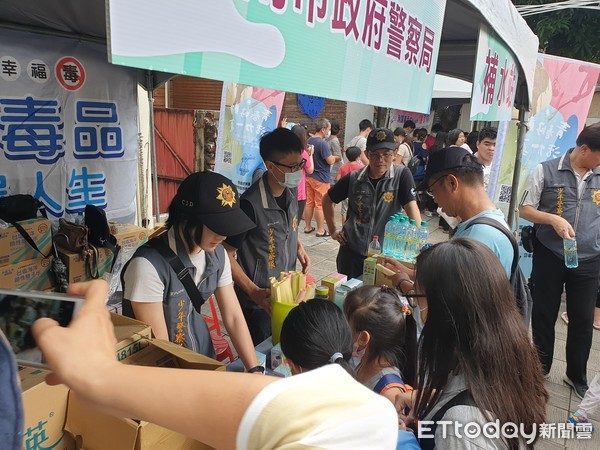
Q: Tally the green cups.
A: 1